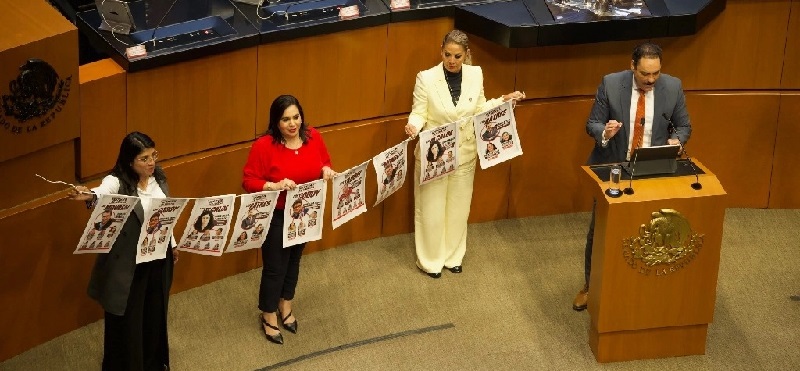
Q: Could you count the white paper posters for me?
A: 9